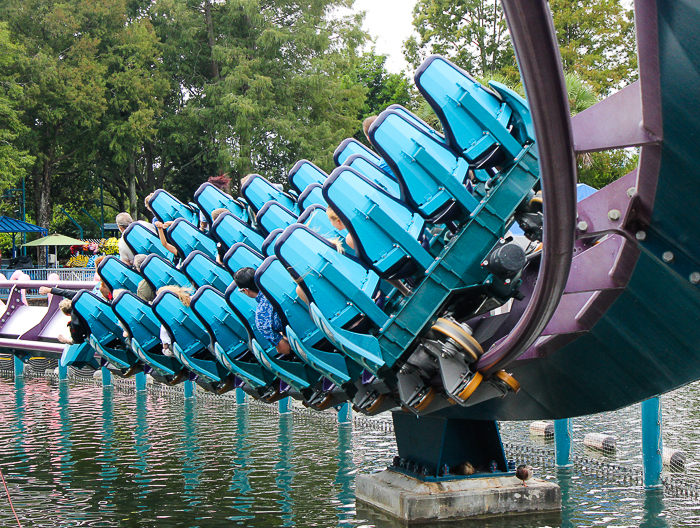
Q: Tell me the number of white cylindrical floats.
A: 3